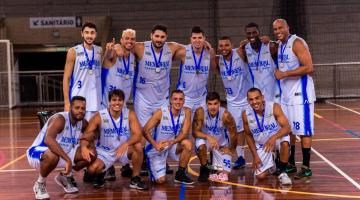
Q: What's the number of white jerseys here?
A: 12